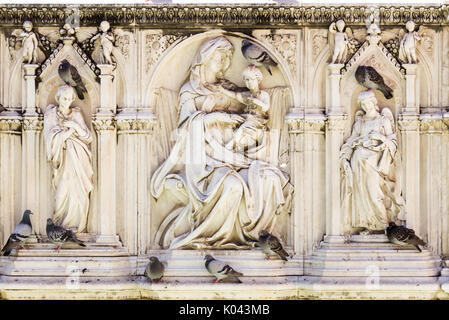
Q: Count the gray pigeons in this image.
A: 9